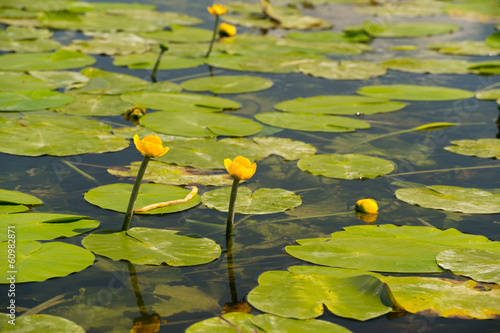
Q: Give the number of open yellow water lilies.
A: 3